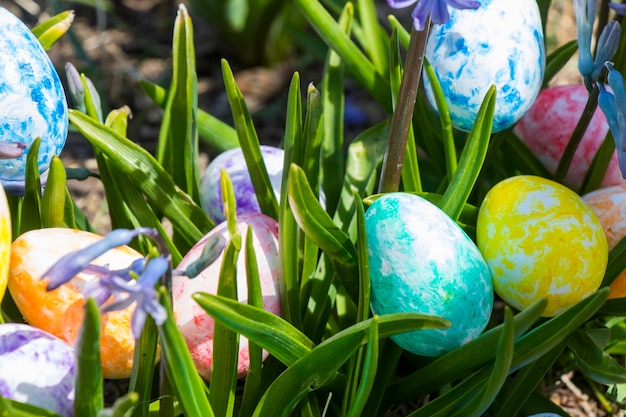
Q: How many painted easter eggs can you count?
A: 11